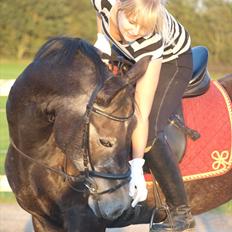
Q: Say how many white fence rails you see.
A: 2